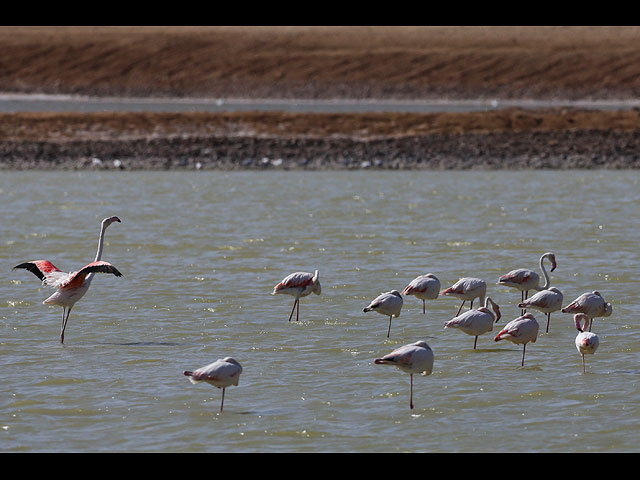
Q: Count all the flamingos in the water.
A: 13